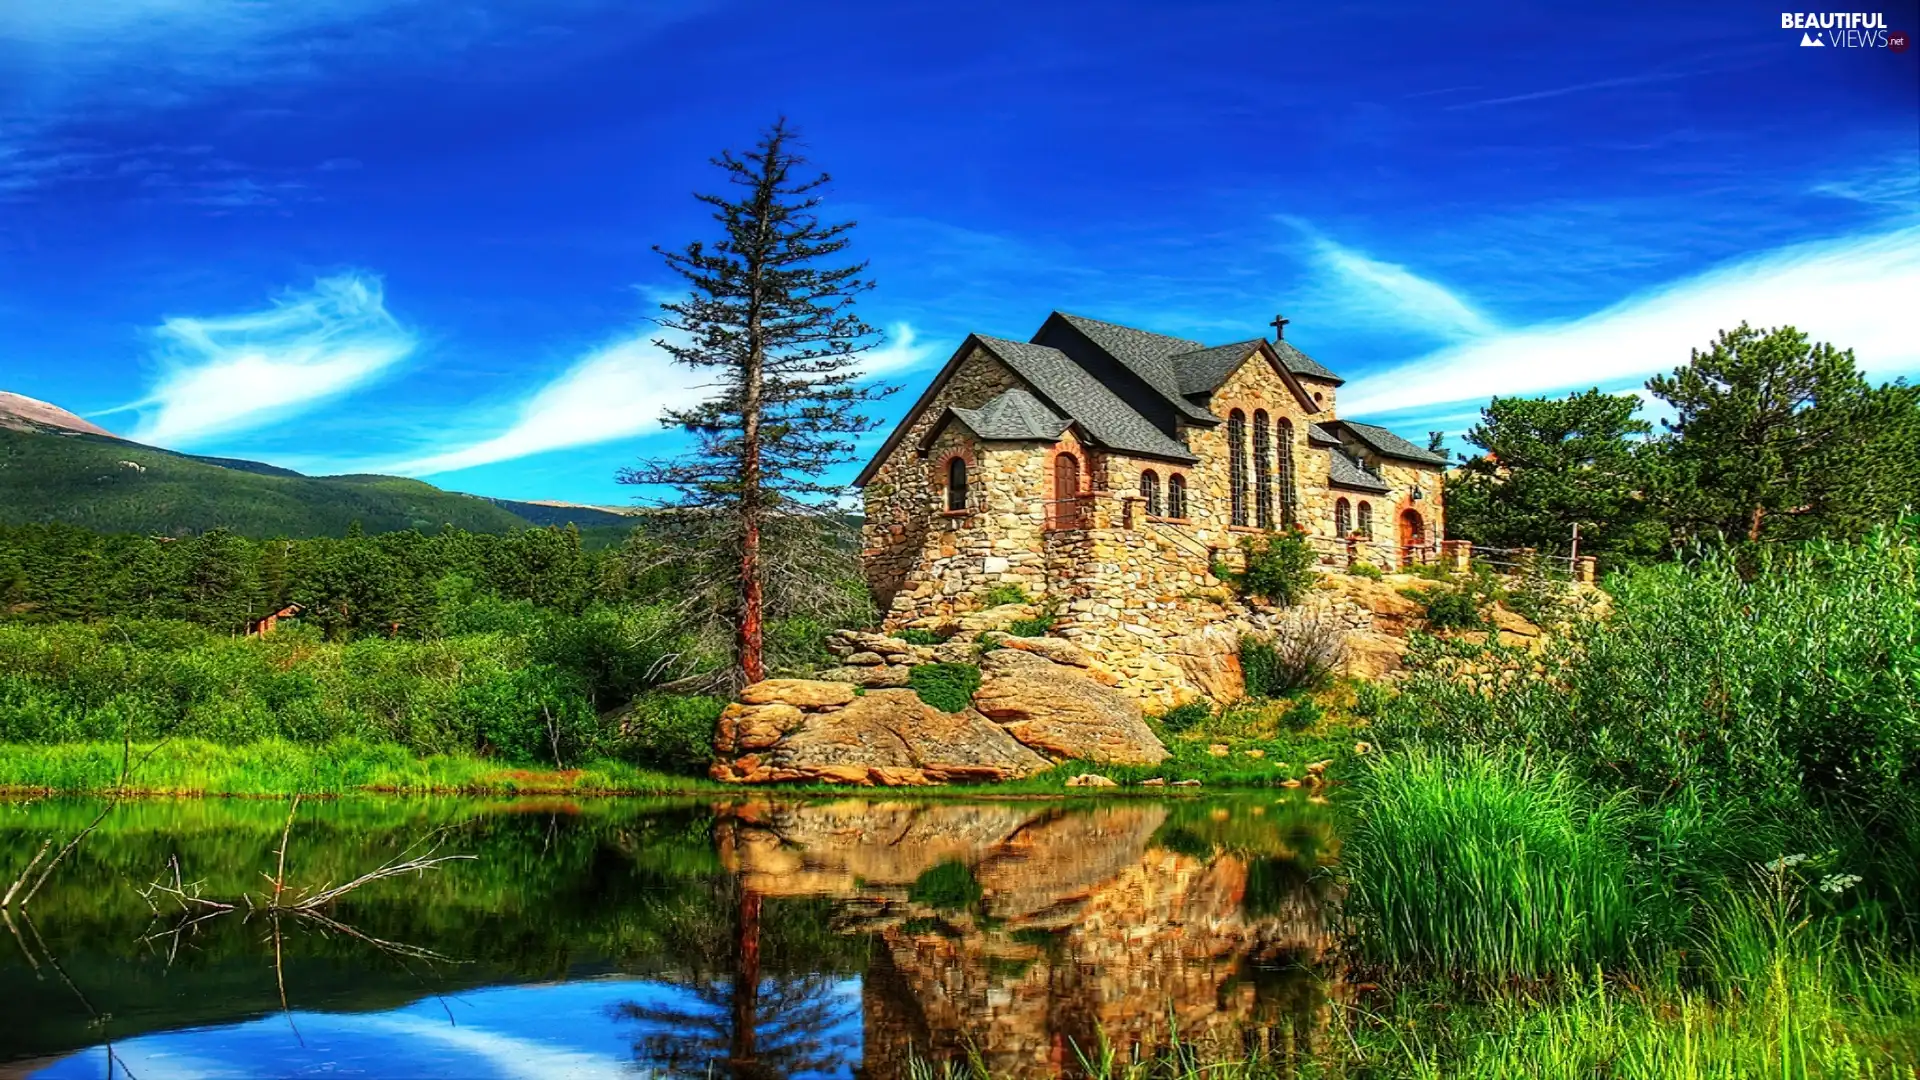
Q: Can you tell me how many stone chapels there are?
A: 1